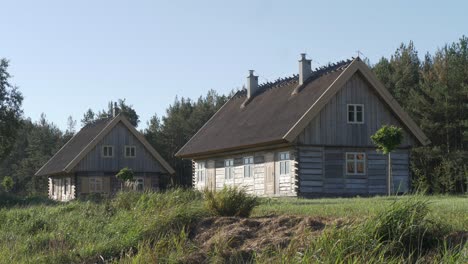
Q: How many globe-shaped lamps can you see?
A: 0